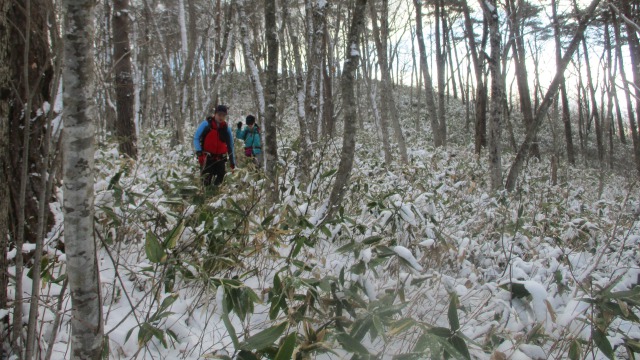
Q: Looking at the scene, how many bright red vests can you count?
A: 1